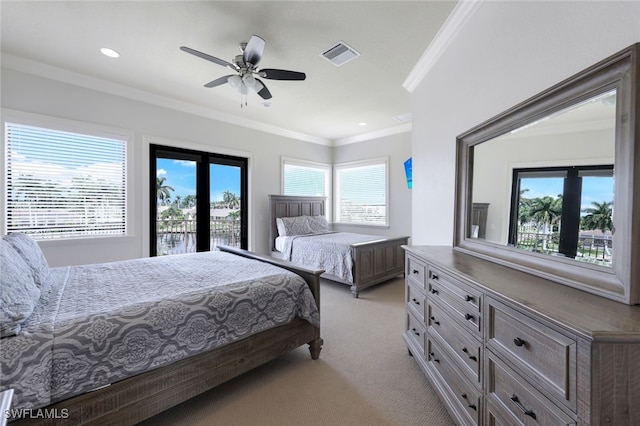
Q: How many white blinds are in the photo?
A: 3